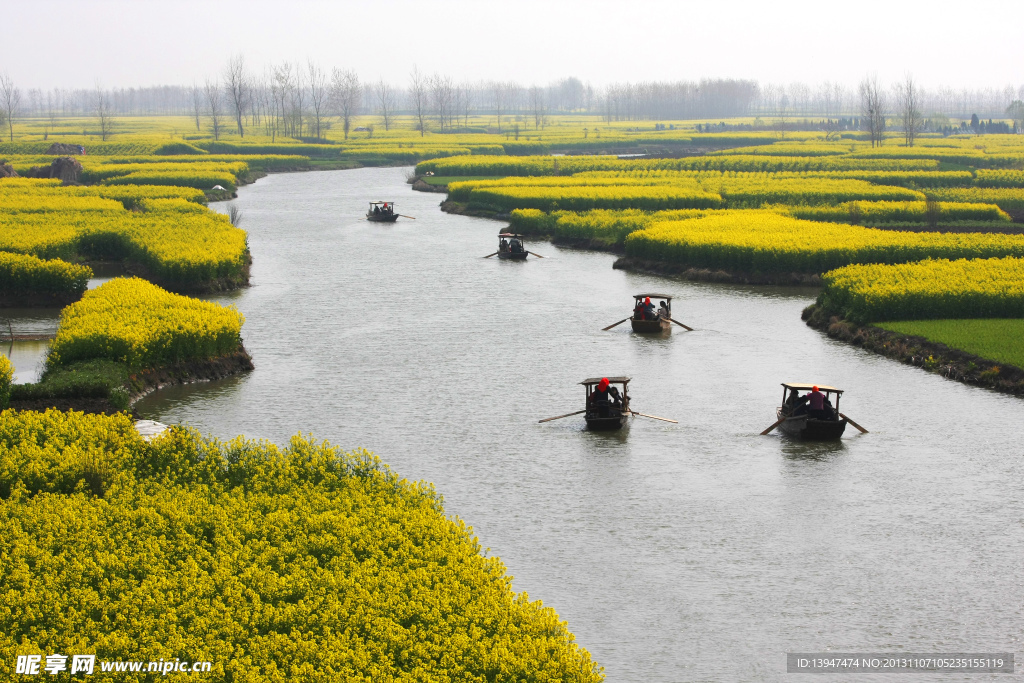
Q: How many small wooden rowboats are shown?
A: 5